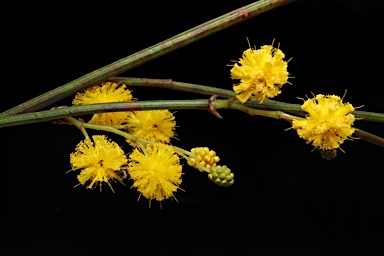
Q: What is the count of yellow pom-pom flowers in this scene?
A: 6